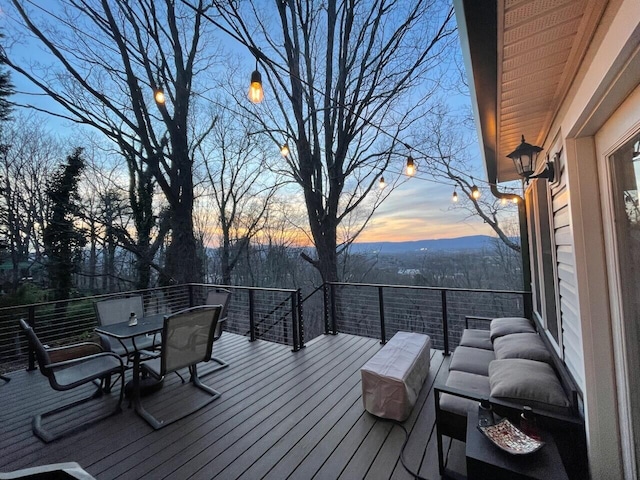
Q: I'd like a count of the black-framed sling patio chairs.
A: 4